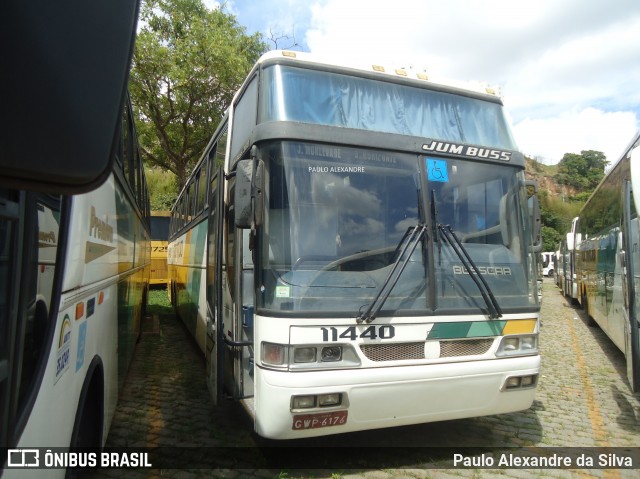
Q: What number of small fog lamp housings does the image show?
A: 2